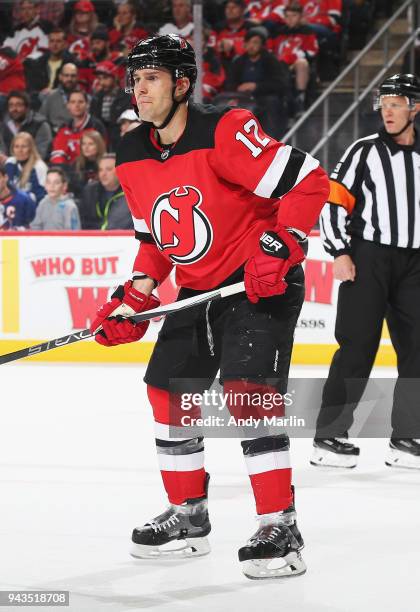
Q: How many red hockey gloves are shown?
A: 2